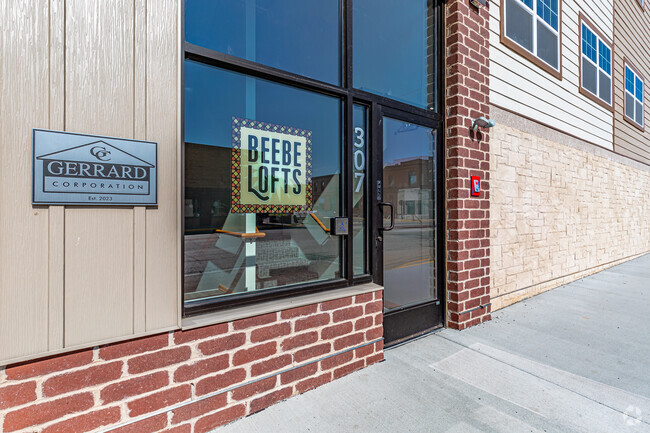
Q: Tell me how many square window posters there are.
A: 1